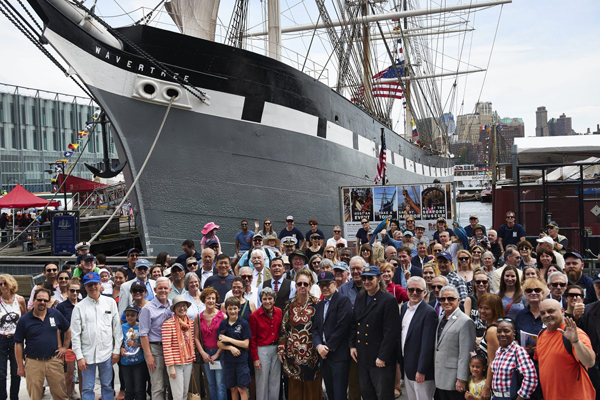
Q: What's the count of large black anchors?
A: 1